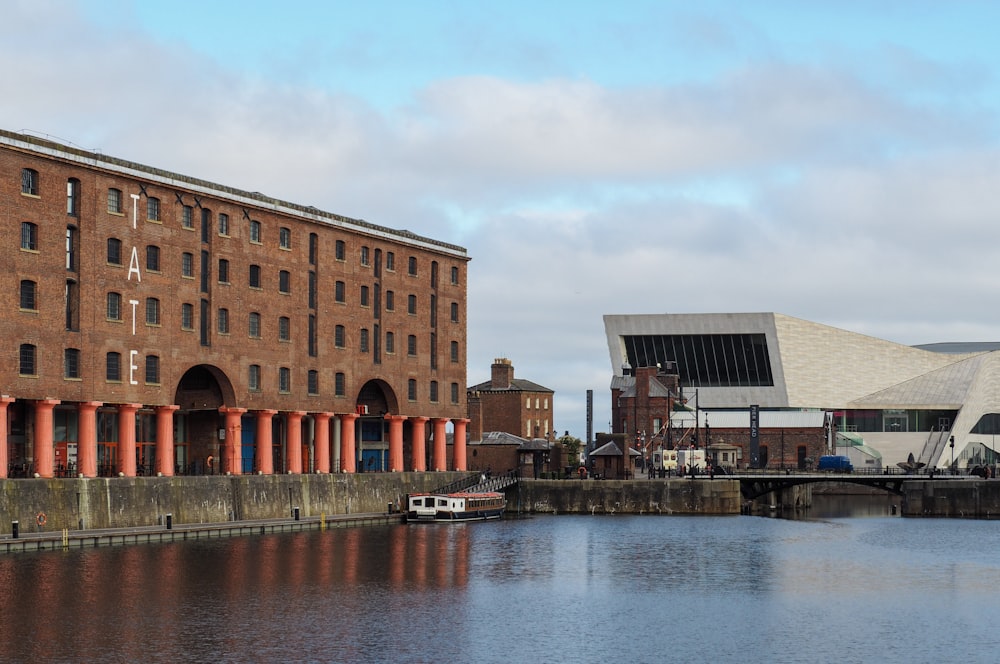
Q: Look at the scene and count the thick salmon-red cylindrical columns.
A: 14